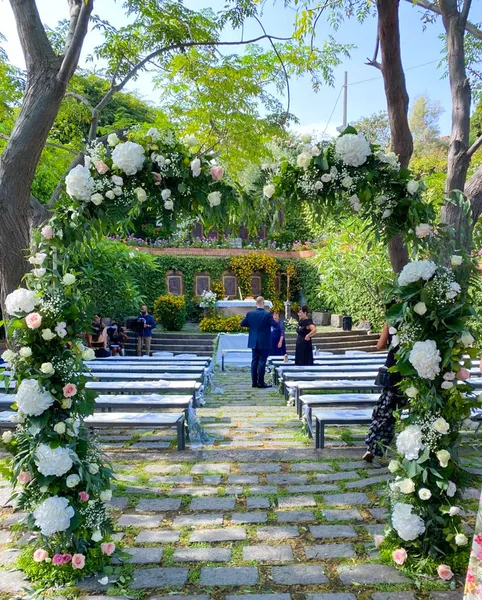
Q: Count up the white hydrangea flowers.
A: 11